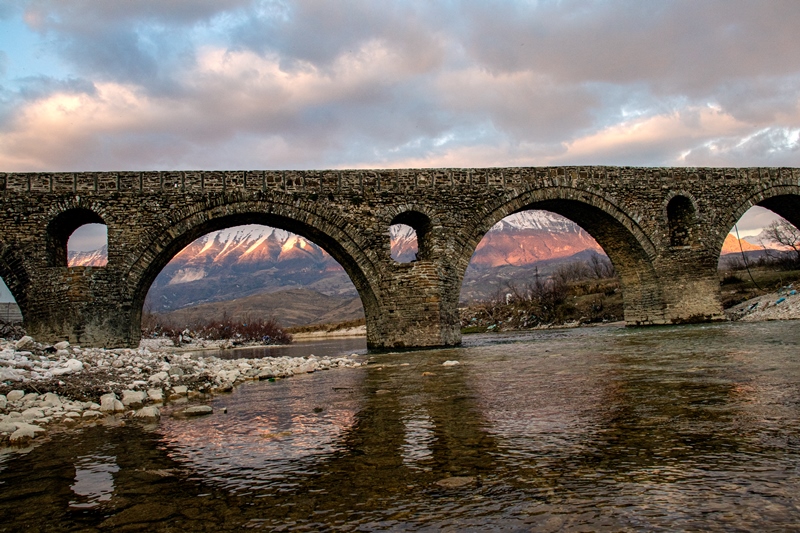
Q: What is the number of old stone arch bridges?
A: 1